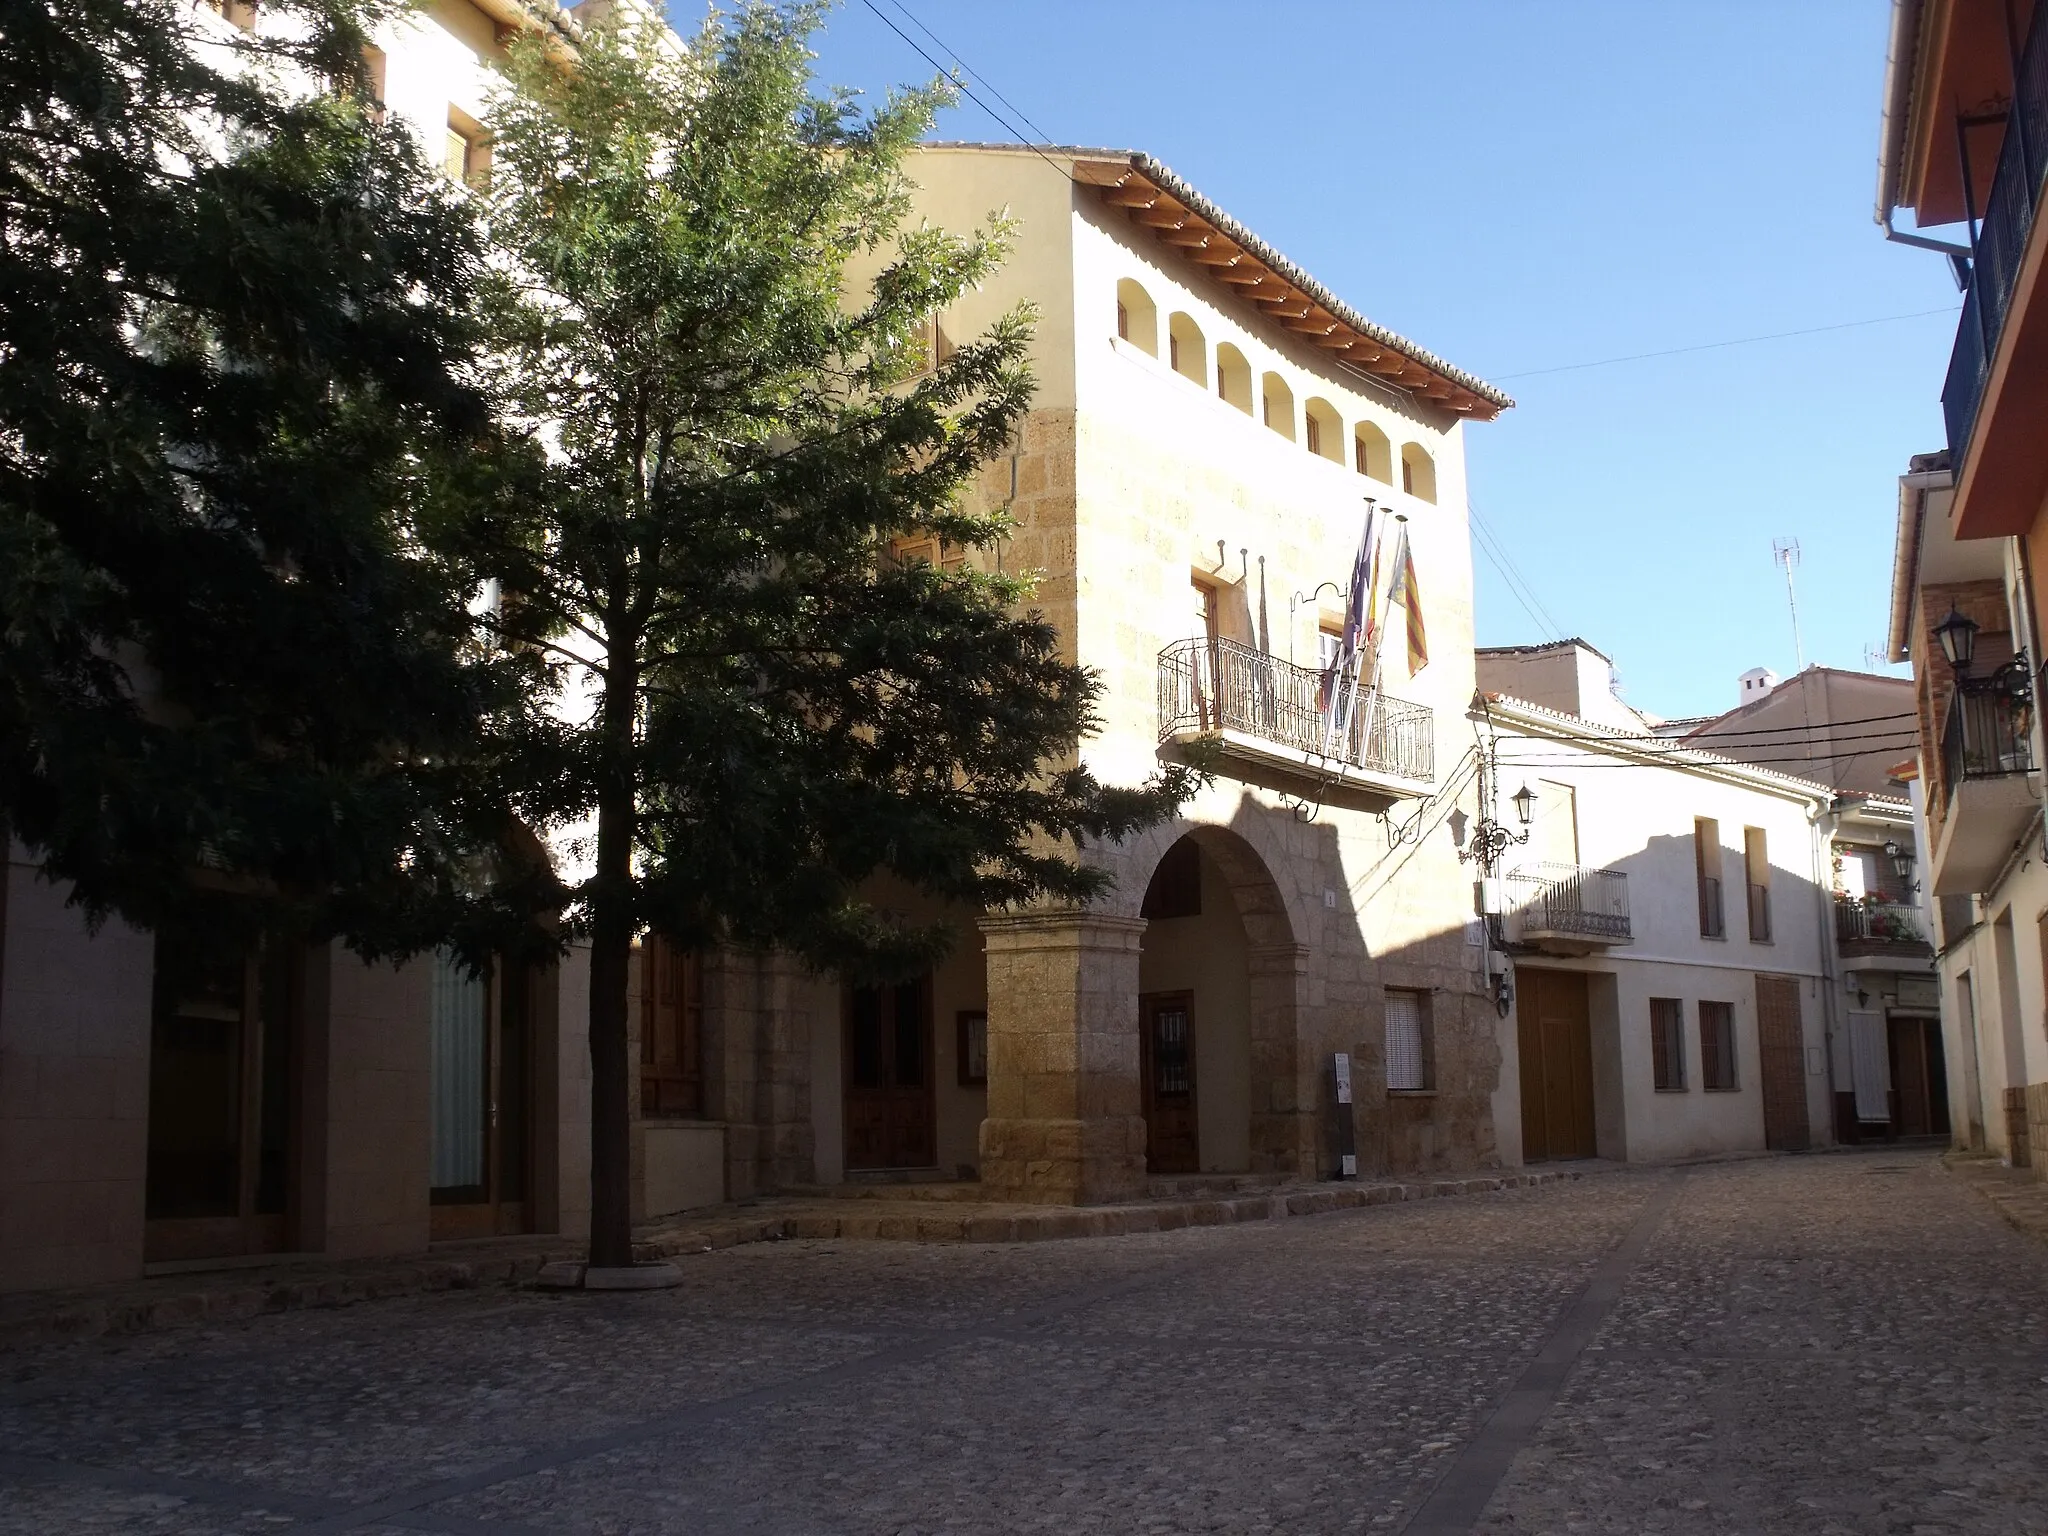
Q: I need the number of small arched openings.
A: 7